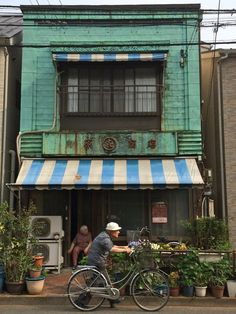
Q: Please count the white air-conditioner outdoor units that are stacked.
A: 2